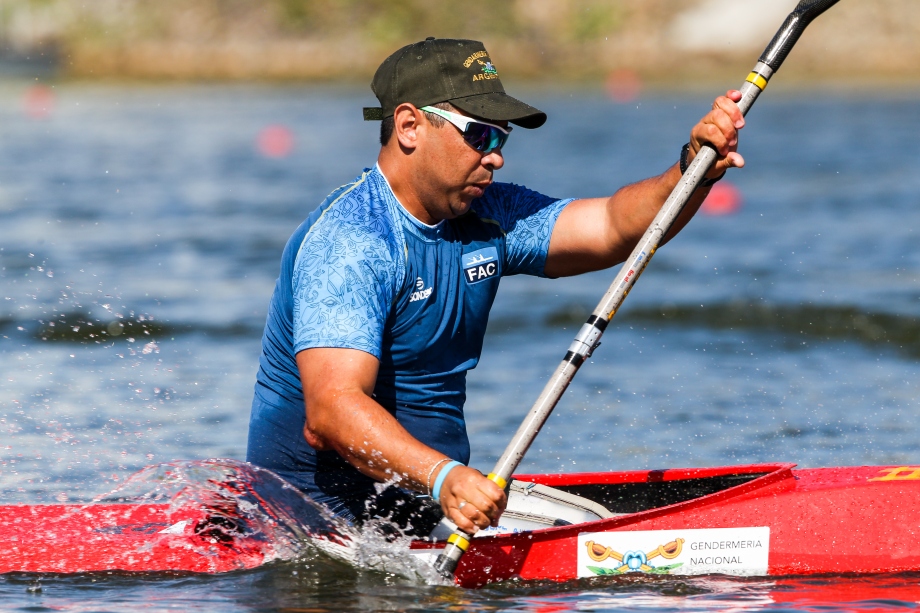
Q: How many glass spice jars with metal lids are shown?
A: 0